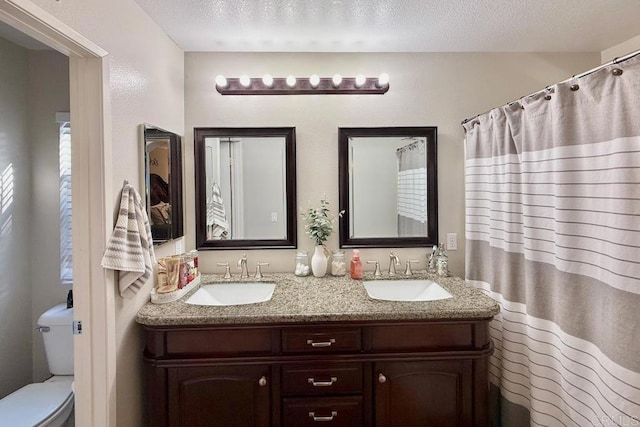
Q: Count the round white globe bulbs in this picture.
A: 8